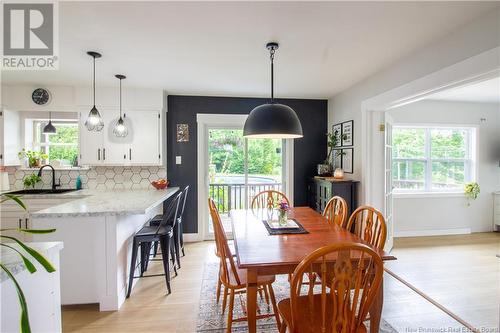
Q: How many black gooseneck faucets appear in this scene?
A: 1